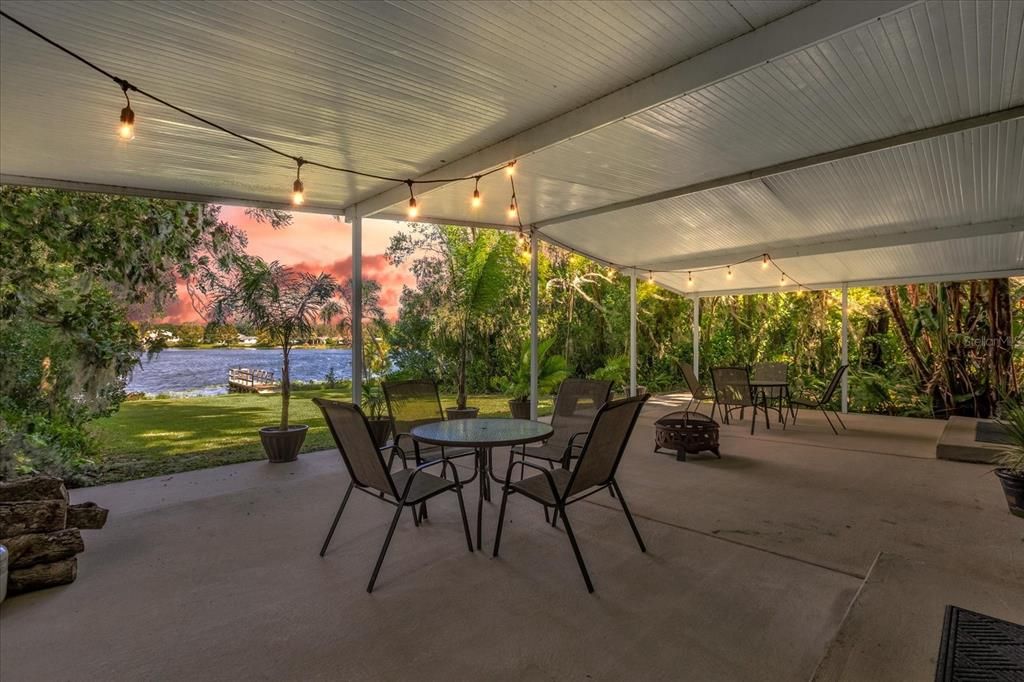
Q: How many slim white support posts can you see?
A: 5